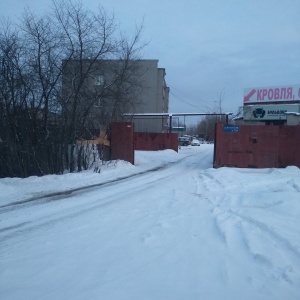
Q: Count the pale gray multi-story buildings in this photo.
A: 1